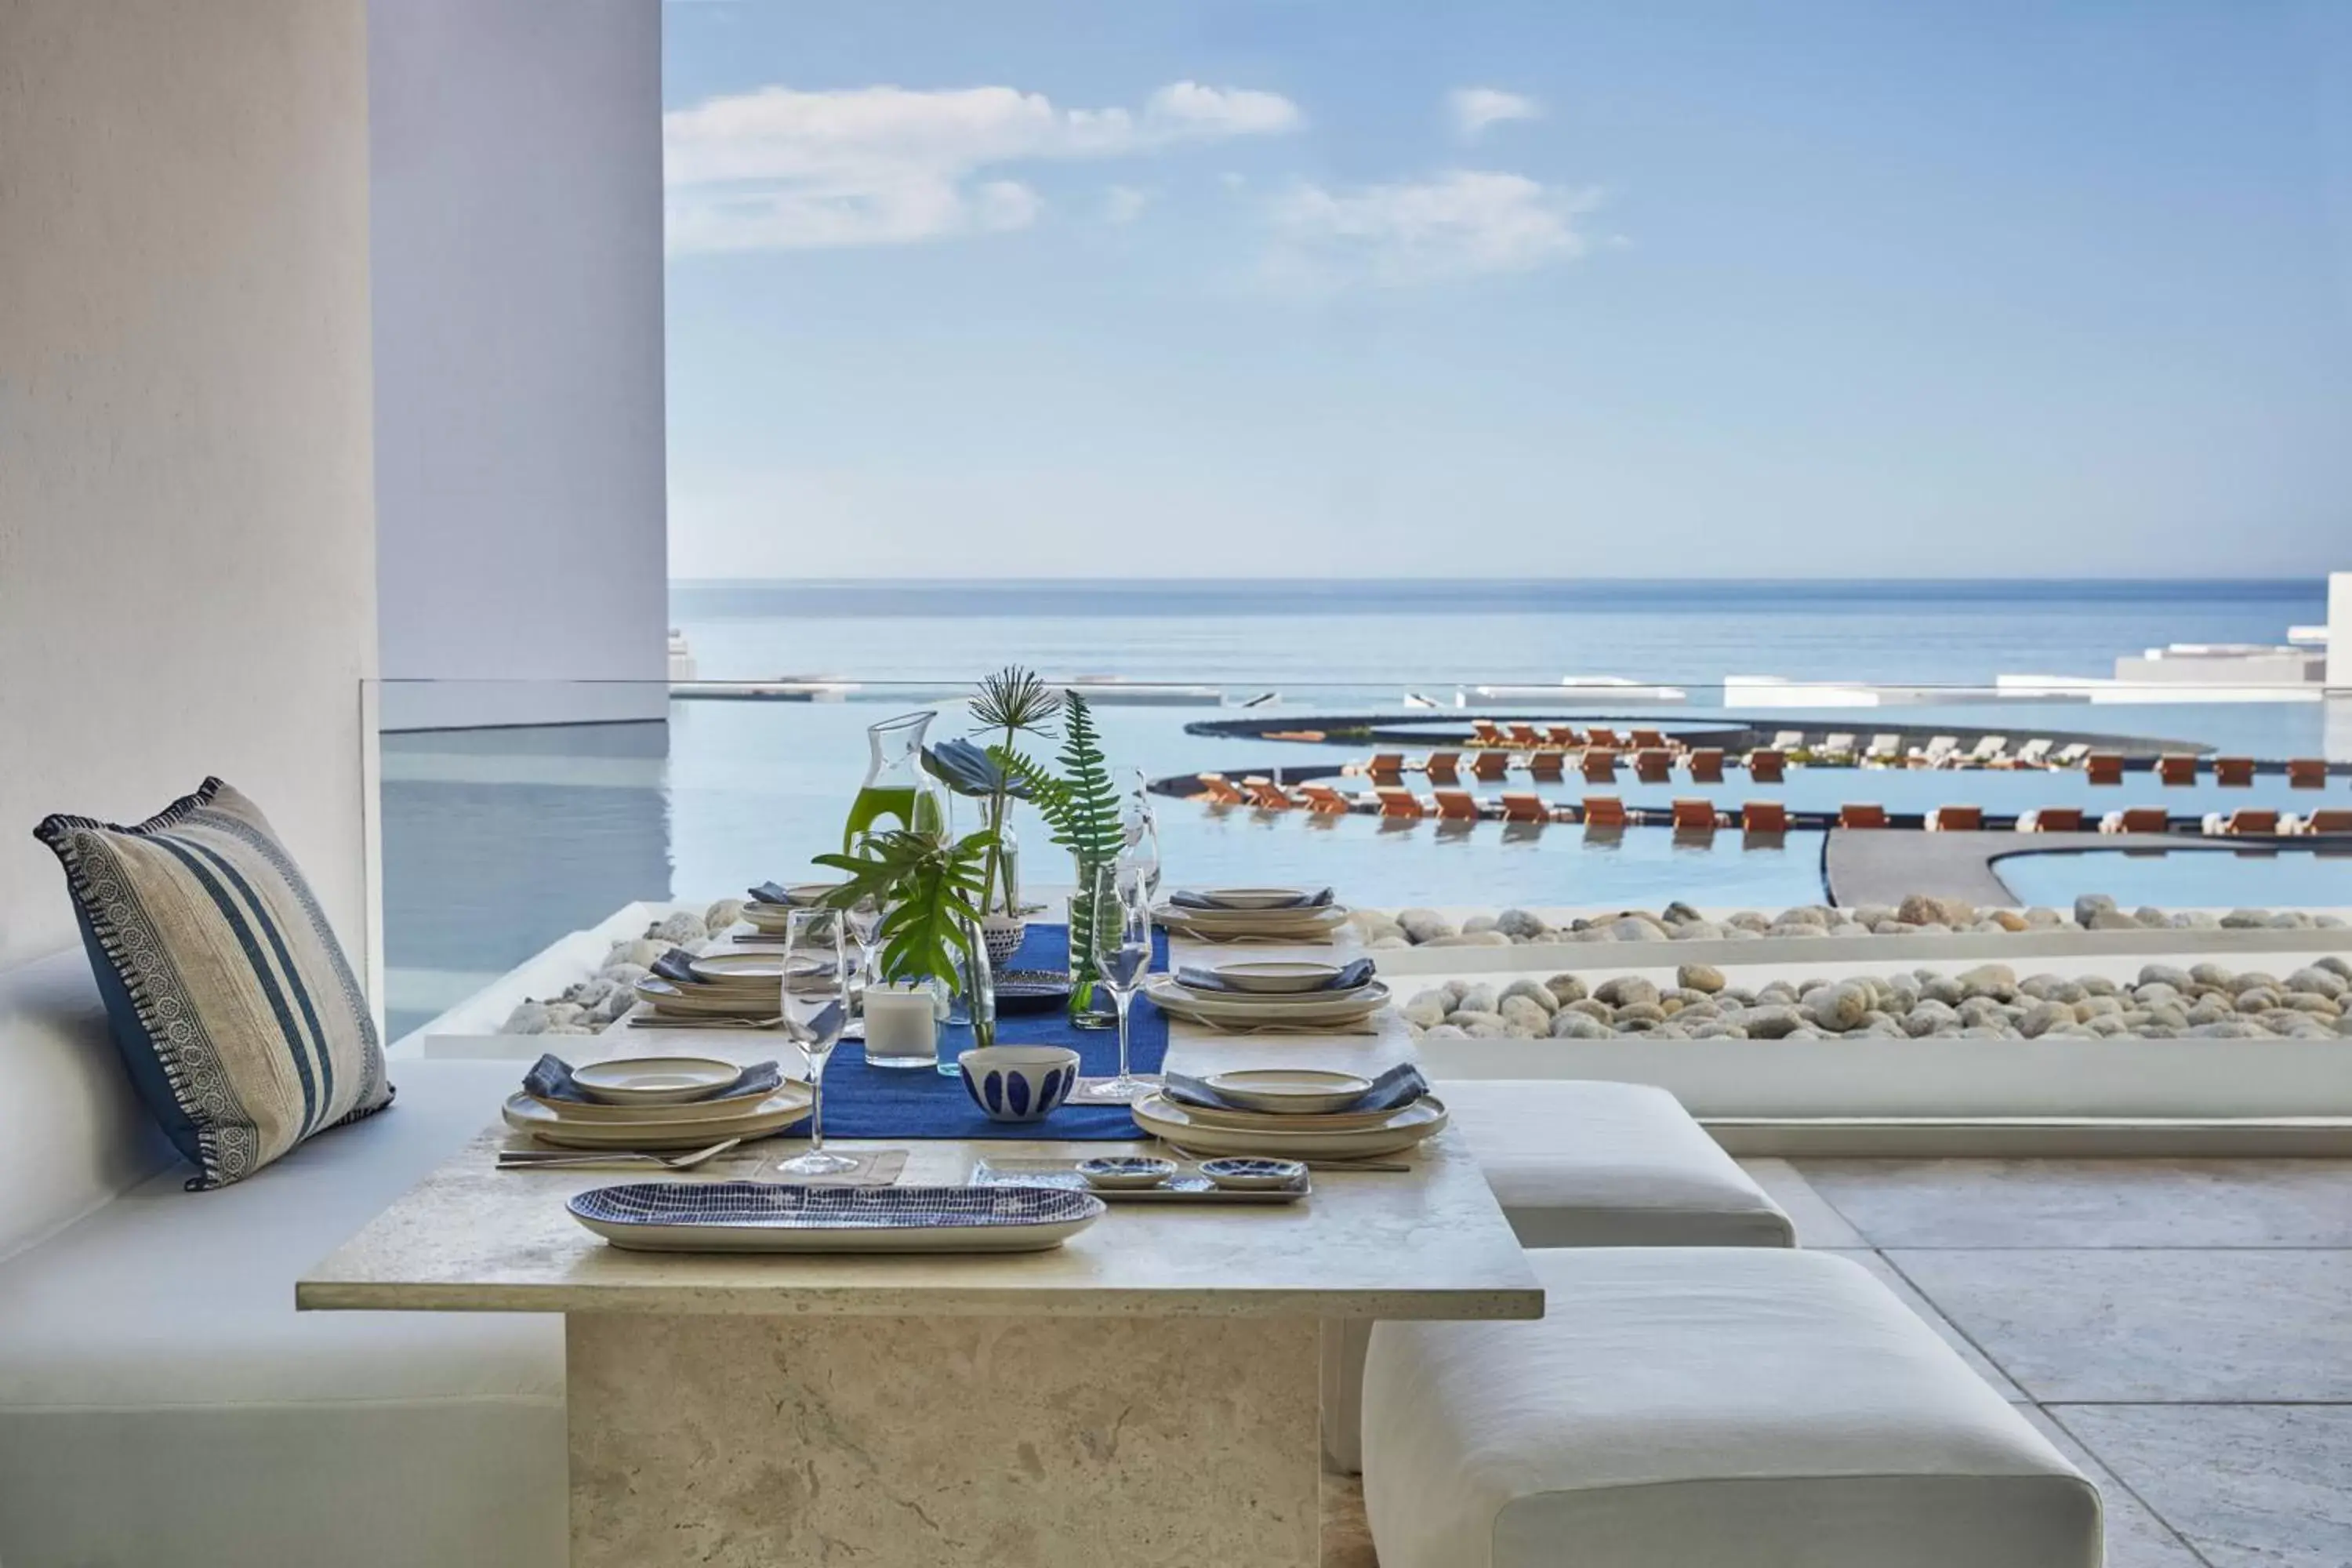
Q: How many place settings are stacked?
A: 6